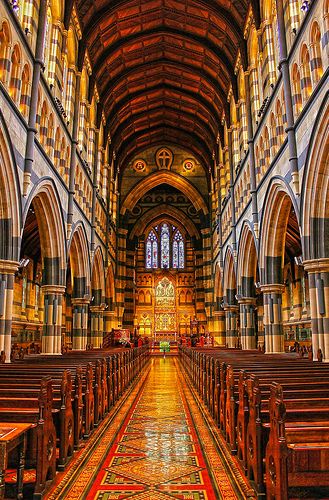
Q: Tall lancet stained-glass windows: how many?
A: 5